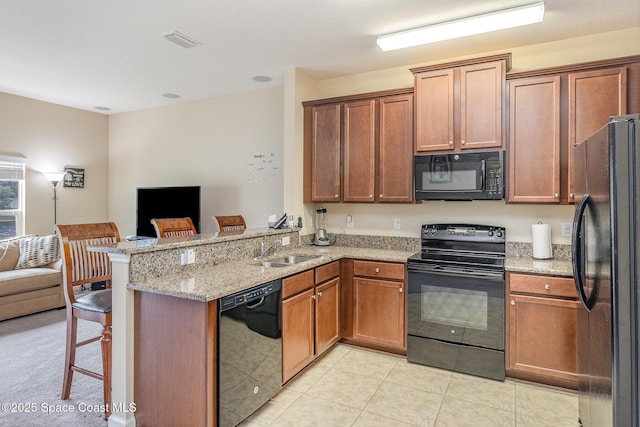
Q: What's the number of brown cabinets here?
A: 11